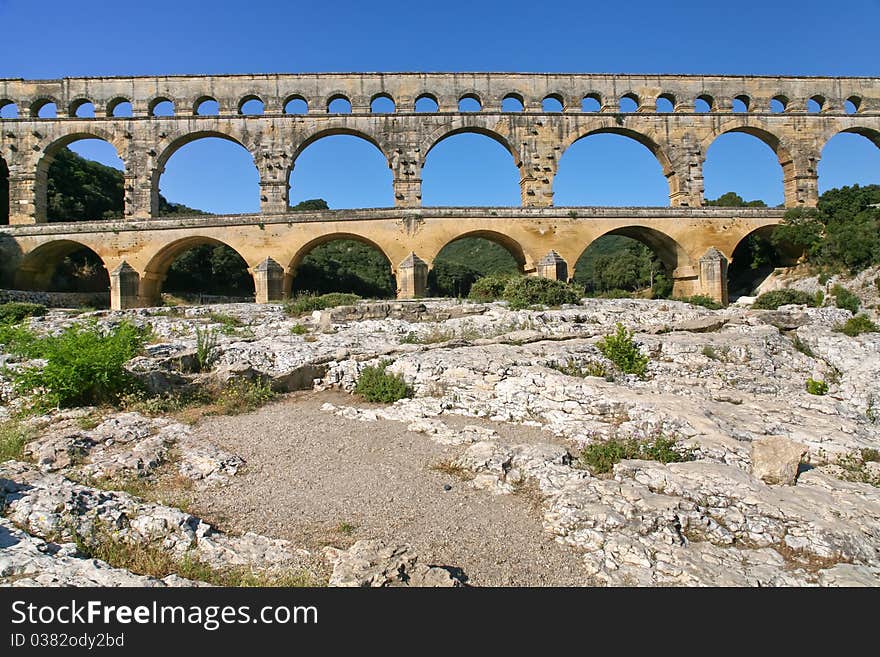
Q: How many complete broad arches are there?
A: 11